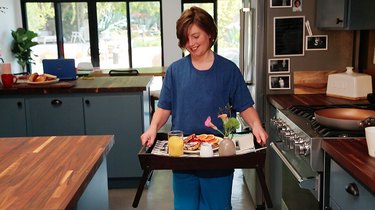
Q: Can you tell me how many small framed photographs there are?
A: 4